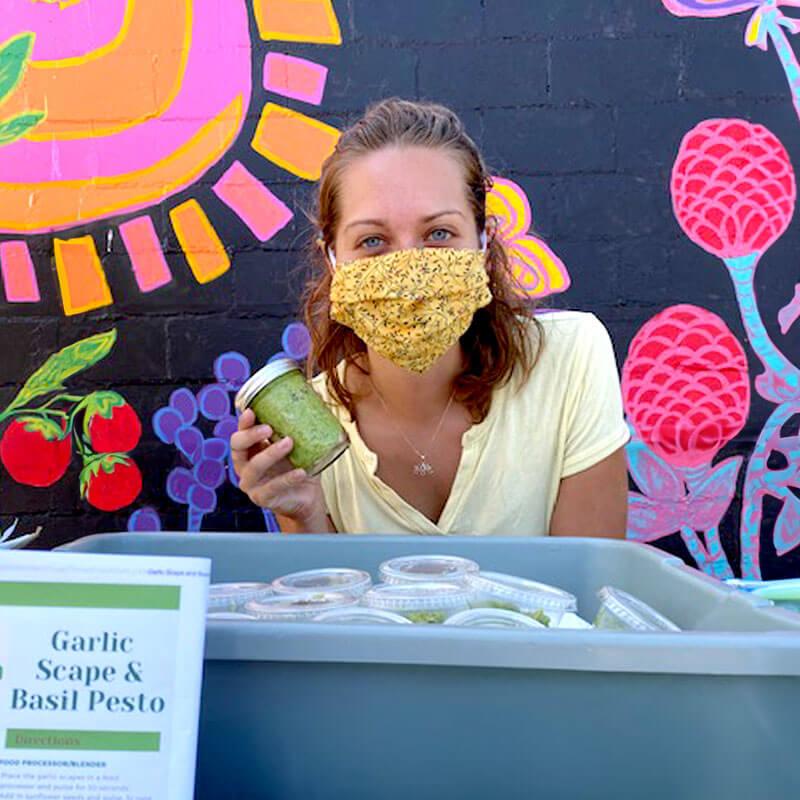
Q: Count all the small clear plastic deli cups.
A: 10